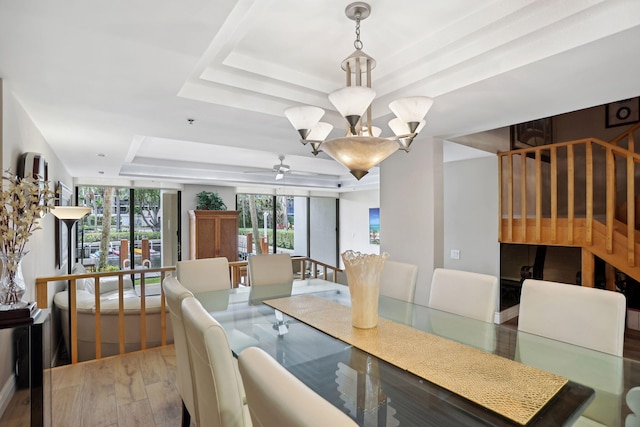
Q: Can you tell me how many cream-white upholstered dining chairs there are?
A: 8